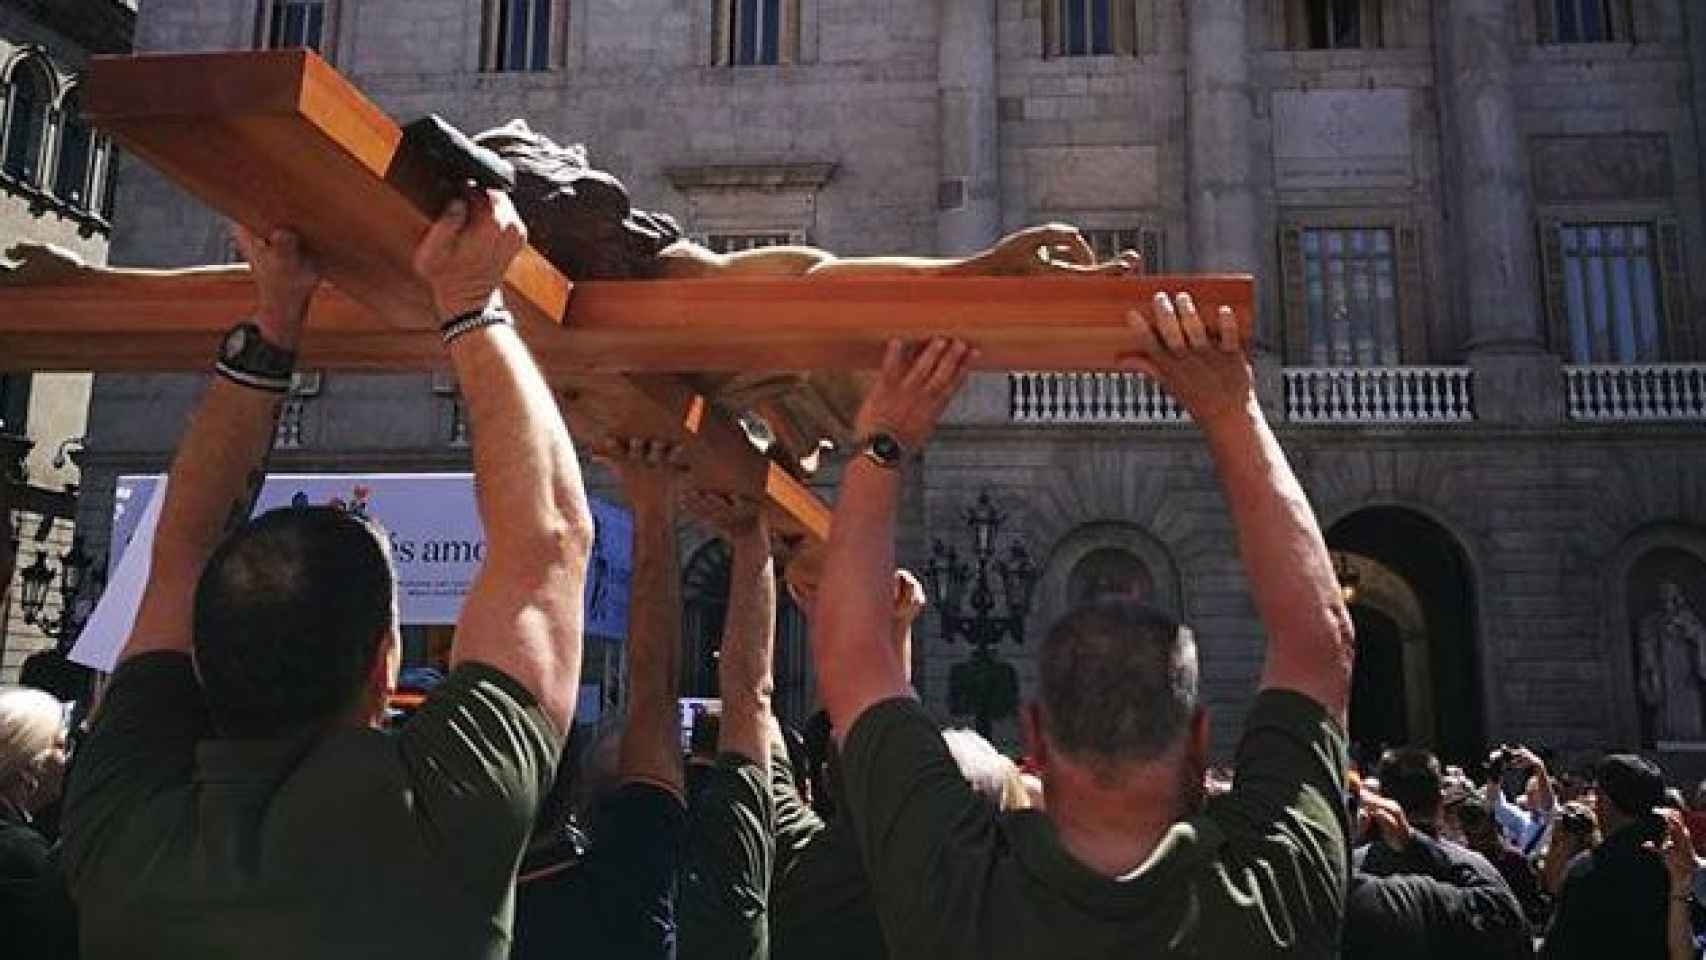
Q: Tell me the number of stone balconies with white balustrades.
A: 3